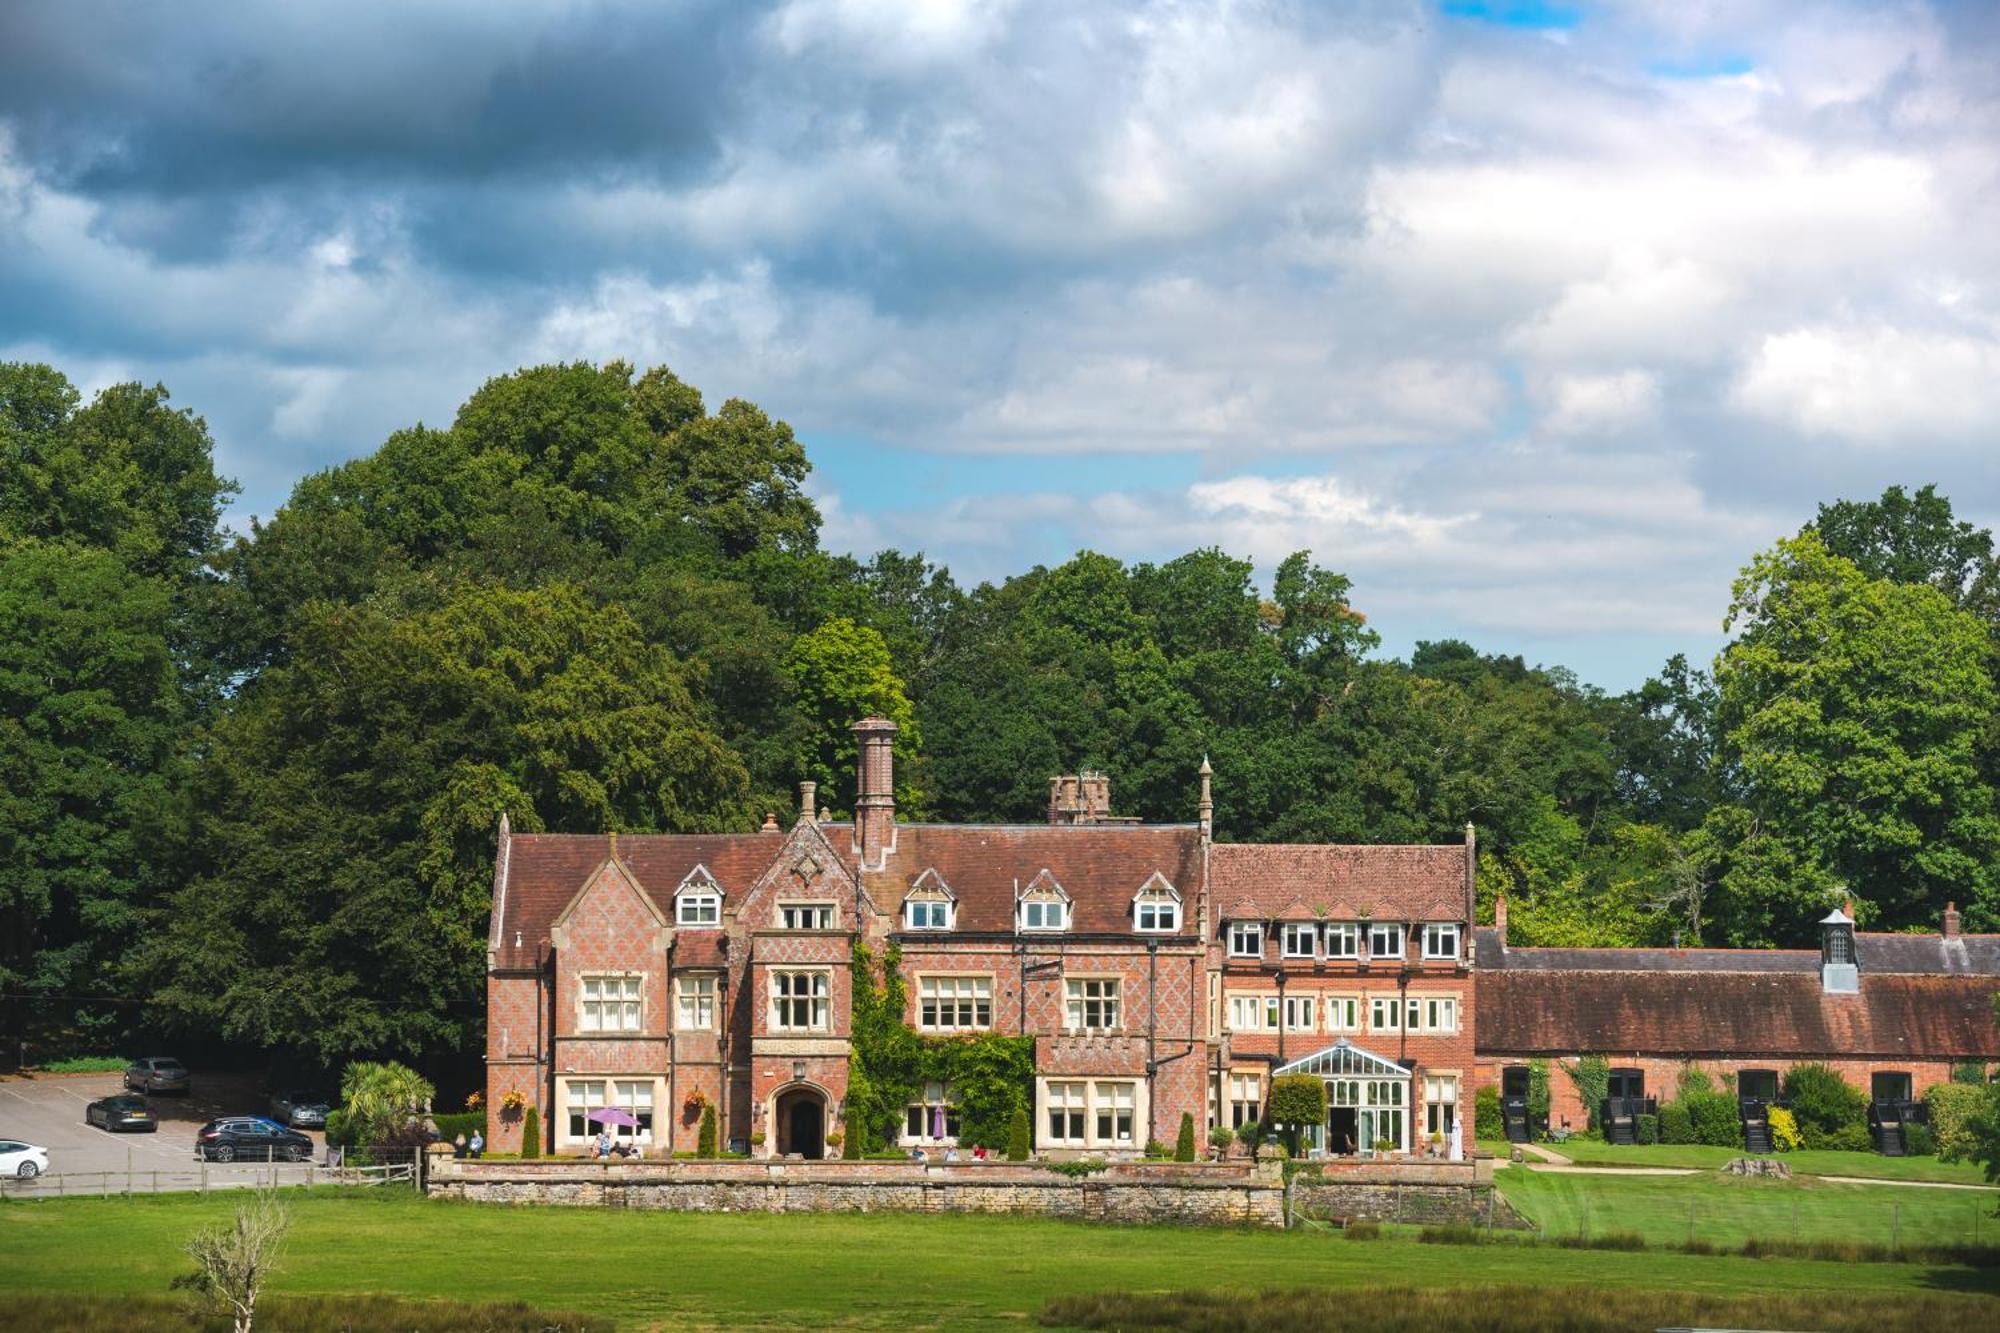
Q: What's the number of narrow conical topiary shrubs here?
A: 5